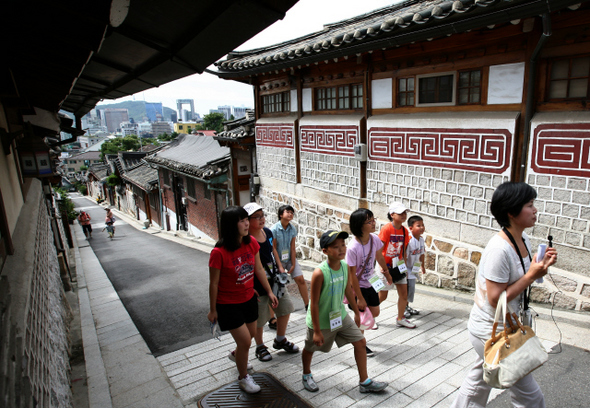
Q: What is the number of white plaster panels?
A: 4